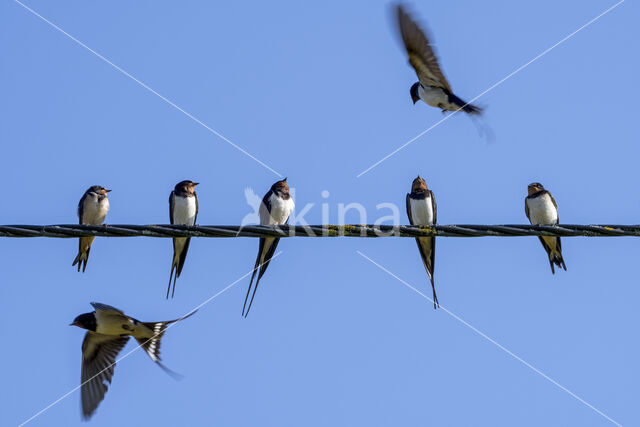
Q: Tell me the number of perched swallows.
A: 5